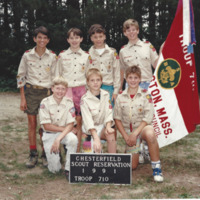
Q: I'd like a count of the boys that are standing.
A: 4